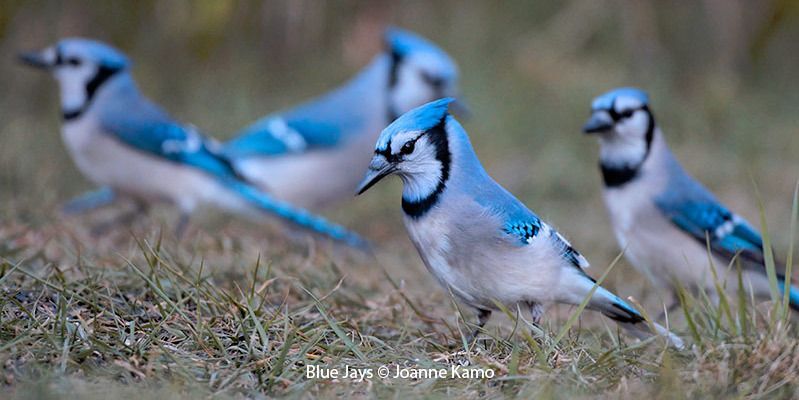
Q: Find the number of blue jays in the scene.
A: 4